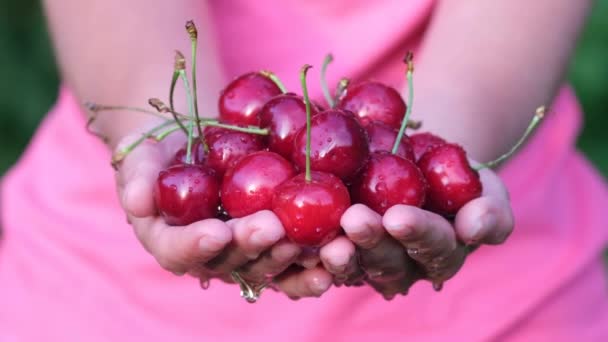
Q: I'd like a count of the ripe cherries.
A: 13